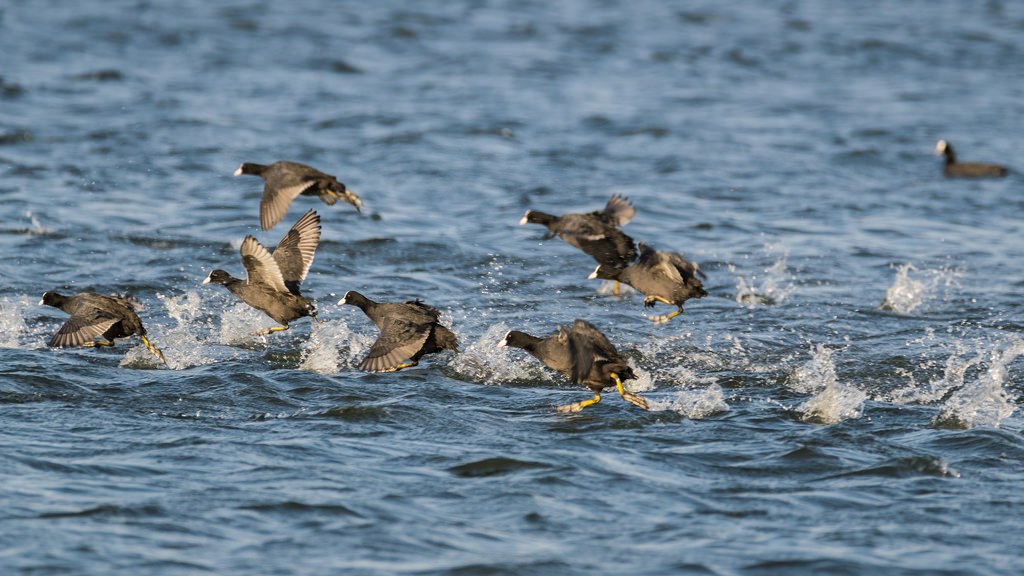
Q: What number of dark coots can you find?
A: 8